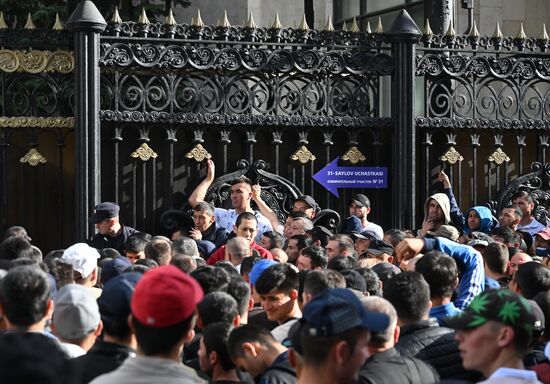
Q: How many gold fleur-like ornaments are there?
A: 7